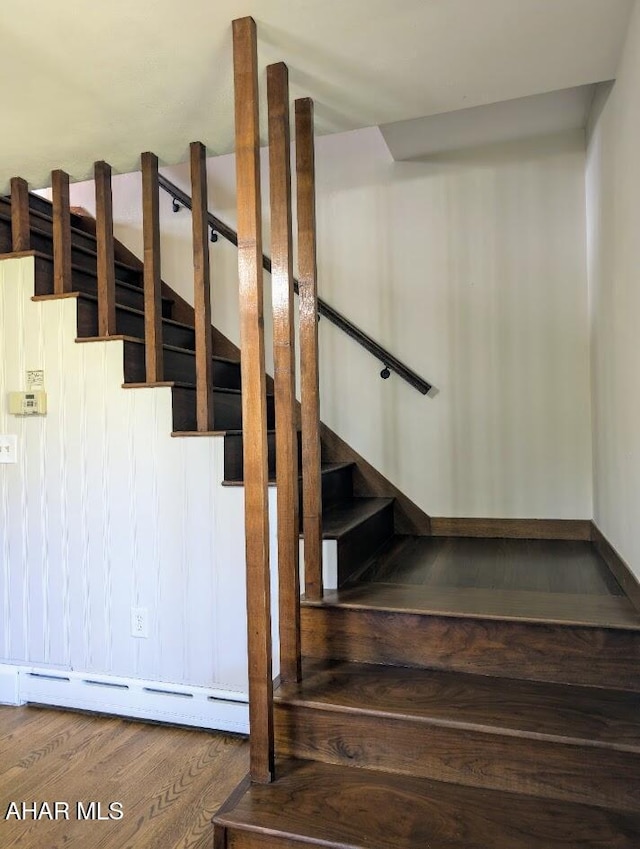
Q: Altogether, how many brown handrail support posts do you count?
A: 8